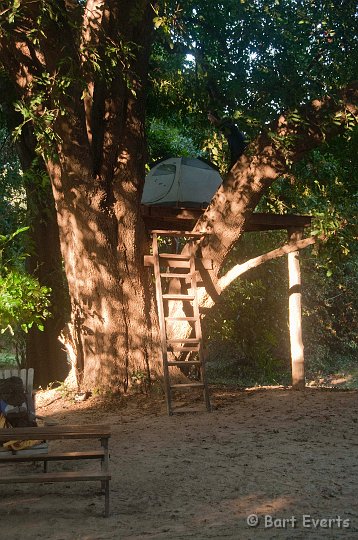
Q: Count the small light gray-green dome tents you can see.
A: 1